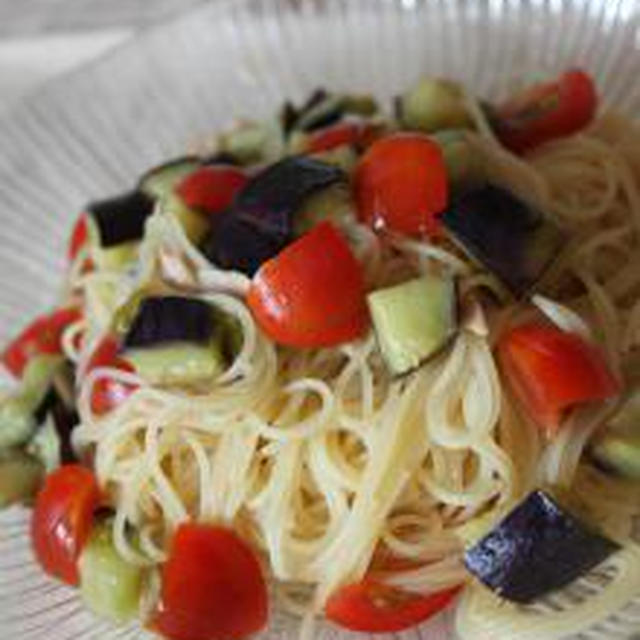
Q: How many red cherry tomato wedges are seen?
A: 12